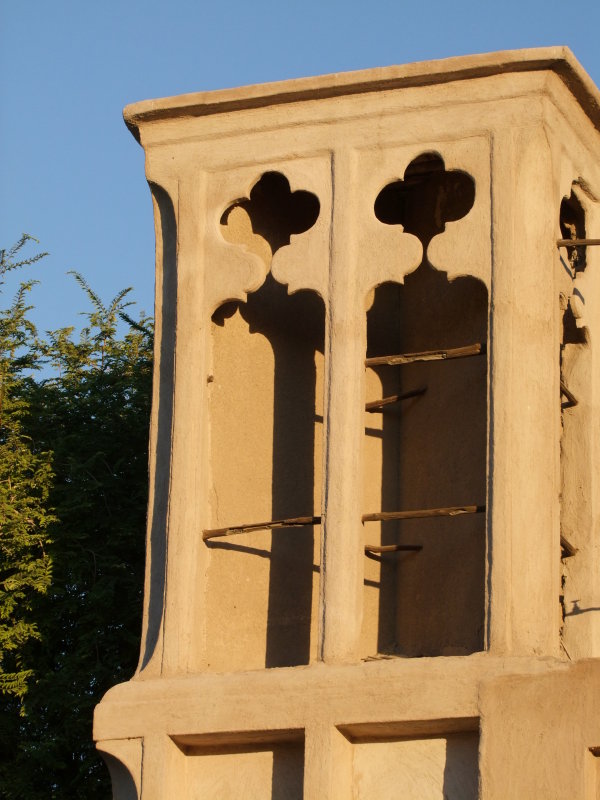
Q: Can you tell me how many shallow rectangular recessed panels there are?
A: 2